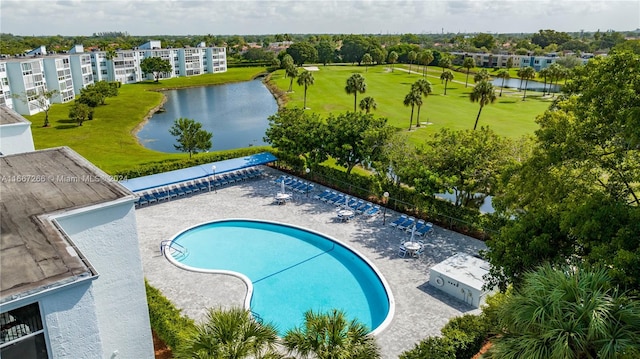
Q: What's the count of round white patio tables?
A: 3